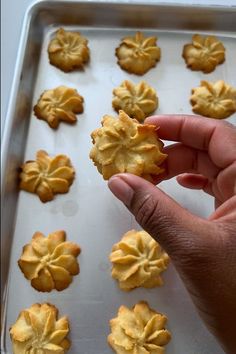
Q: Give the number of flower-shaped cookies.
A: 12